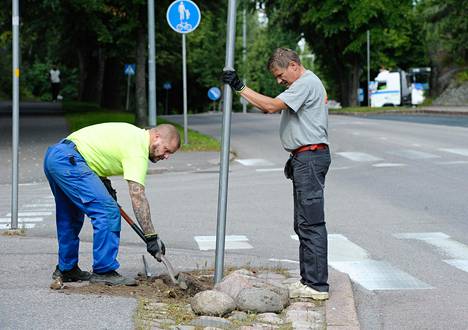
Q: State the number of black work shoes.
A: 2